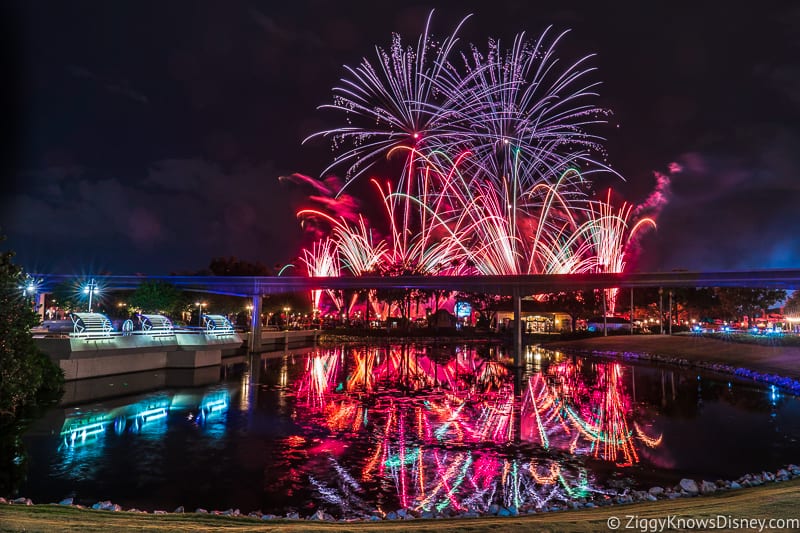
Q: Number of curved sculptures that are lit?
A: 3